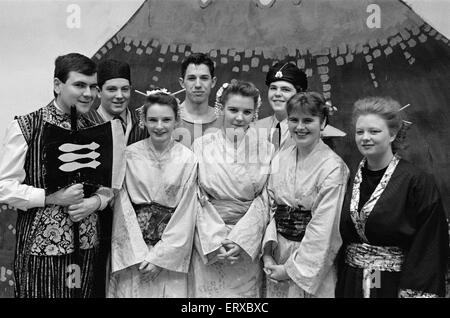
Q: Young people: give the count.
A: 8